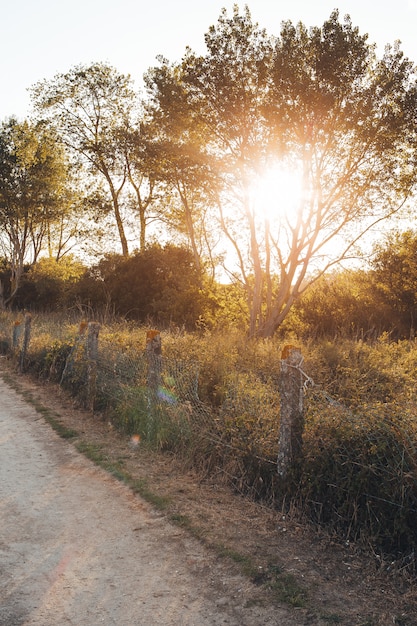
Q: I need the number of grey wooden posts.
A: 6